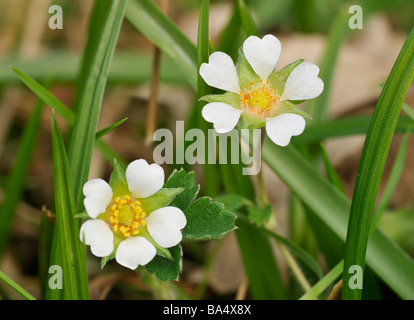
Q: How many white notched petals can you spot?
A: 10